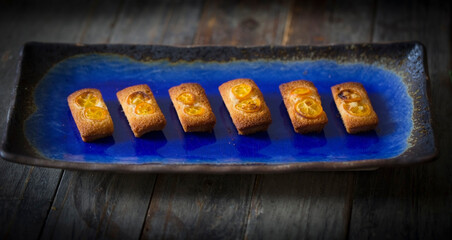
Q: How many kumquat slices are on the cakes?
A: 12